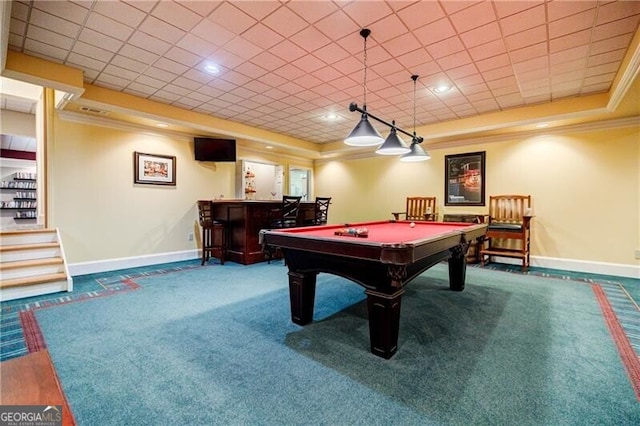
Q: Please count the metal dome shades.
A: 3